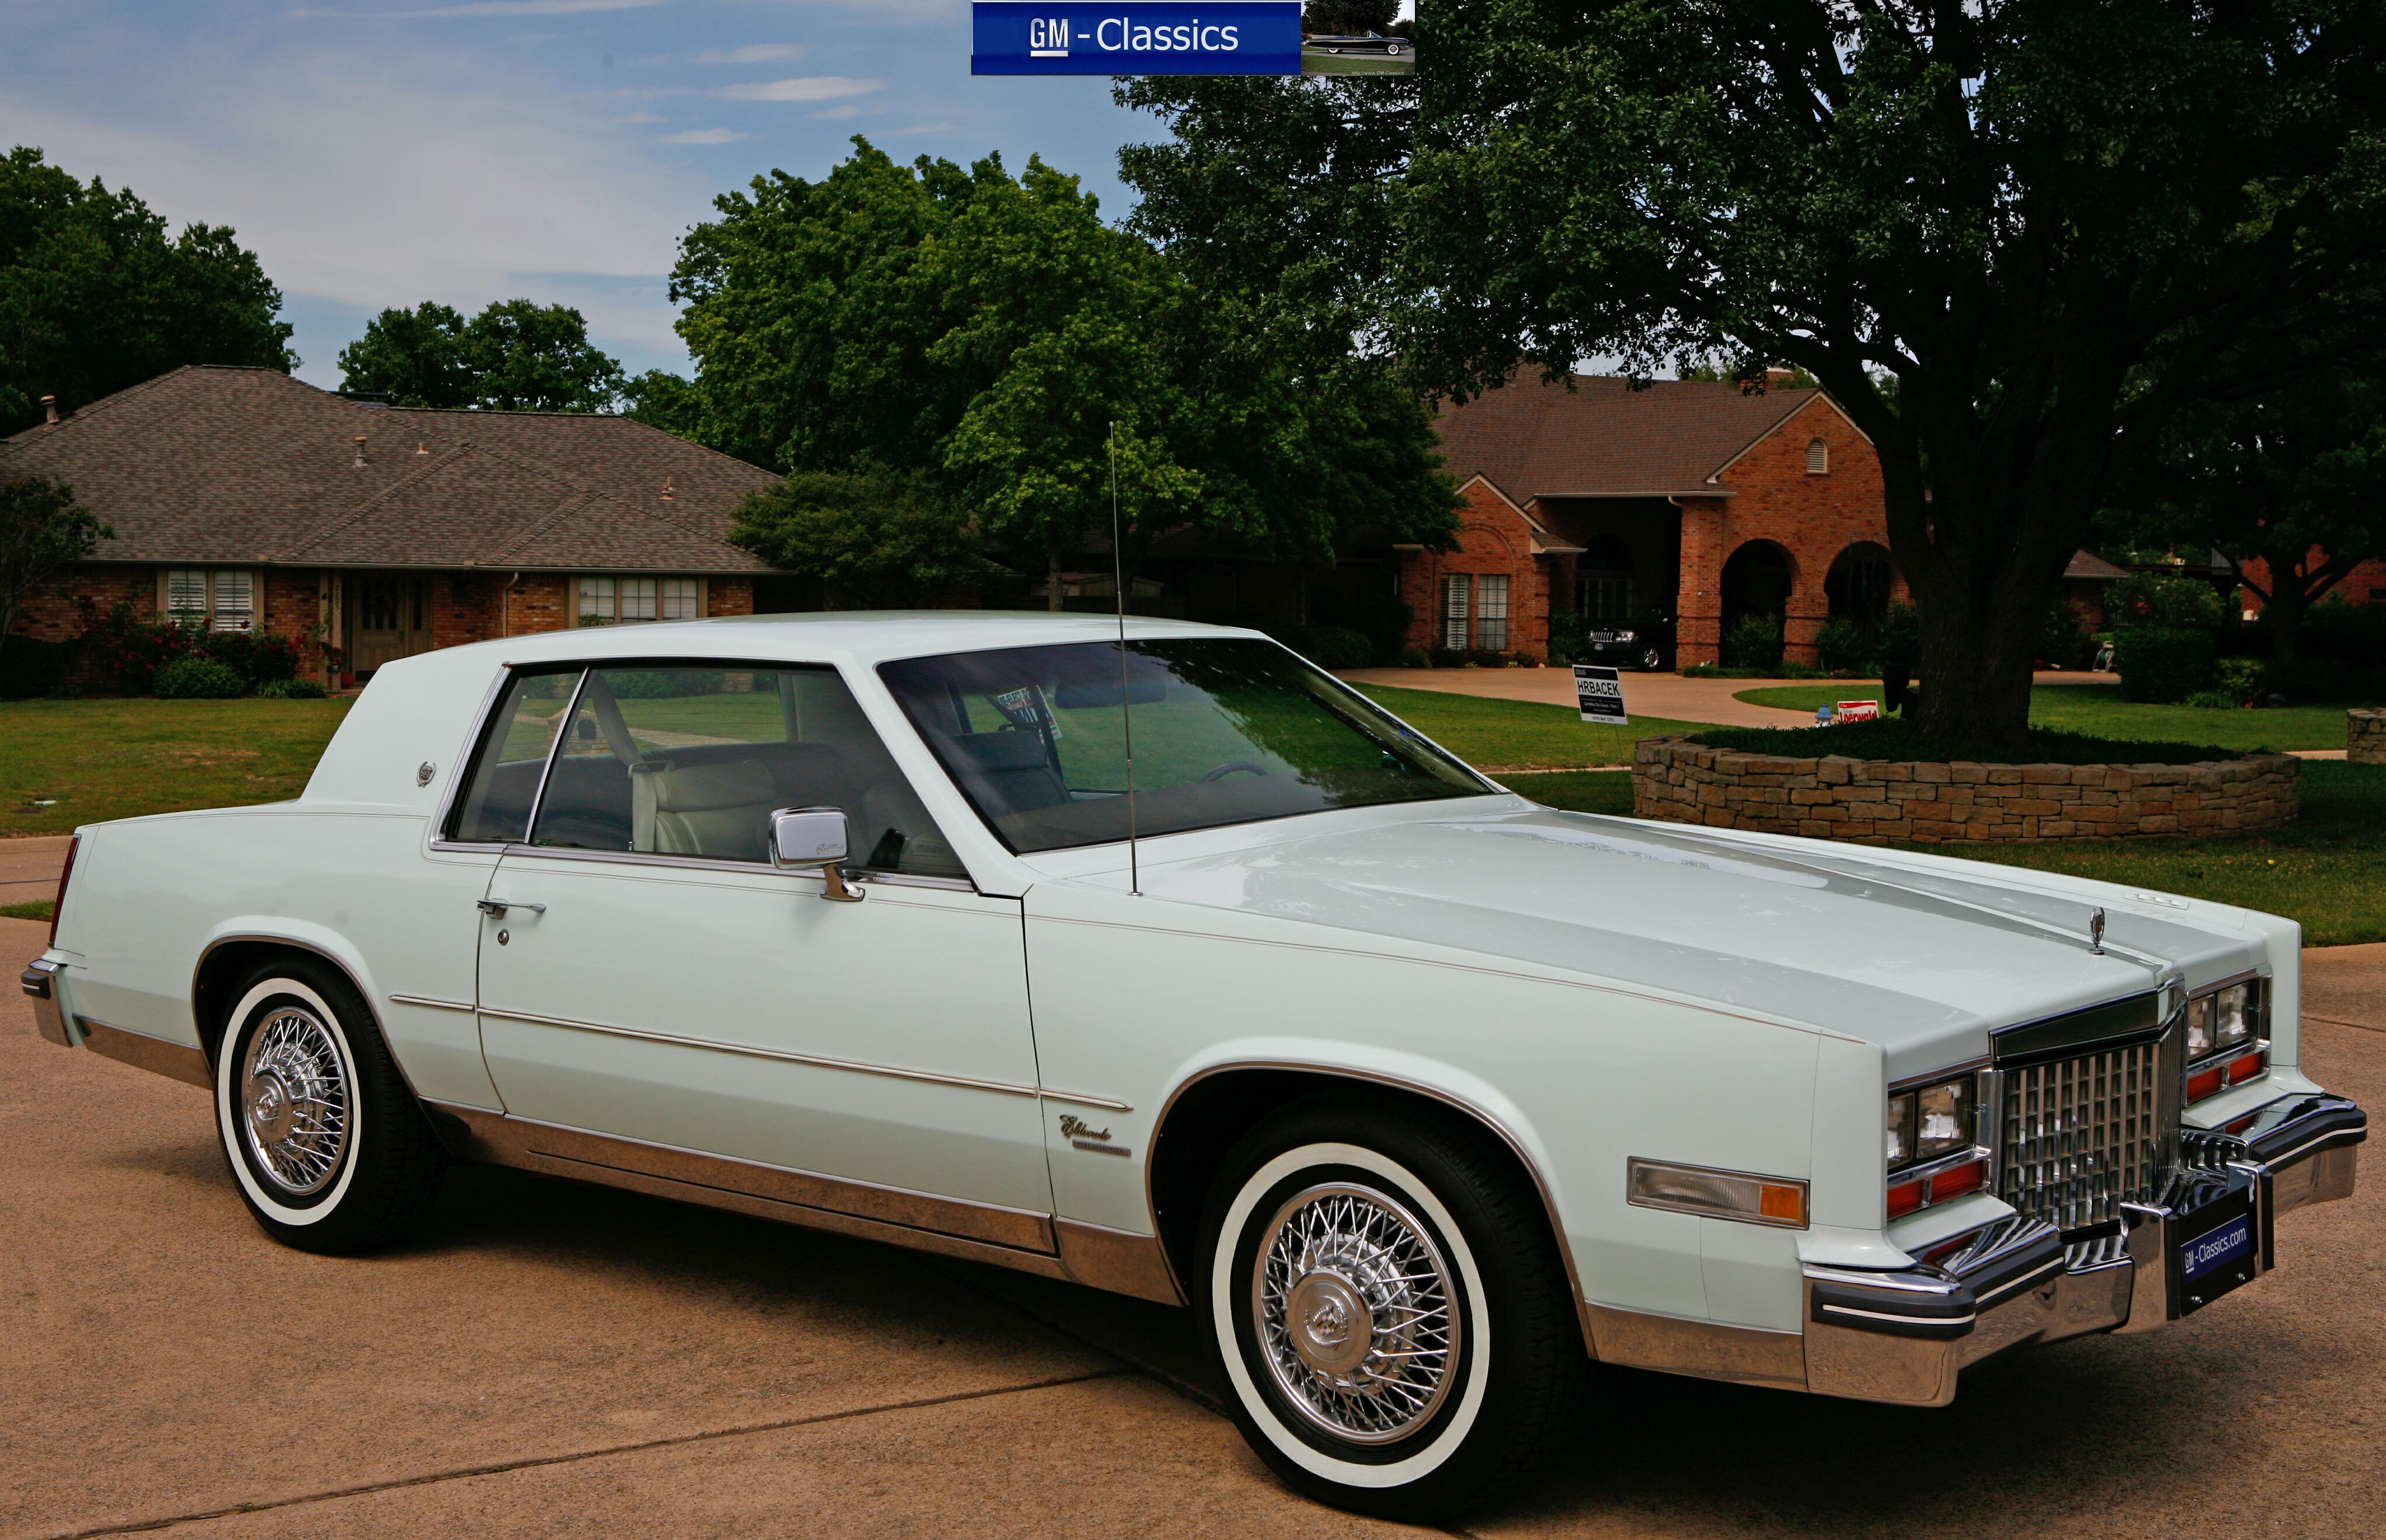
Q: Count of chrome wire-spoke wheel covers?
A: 2